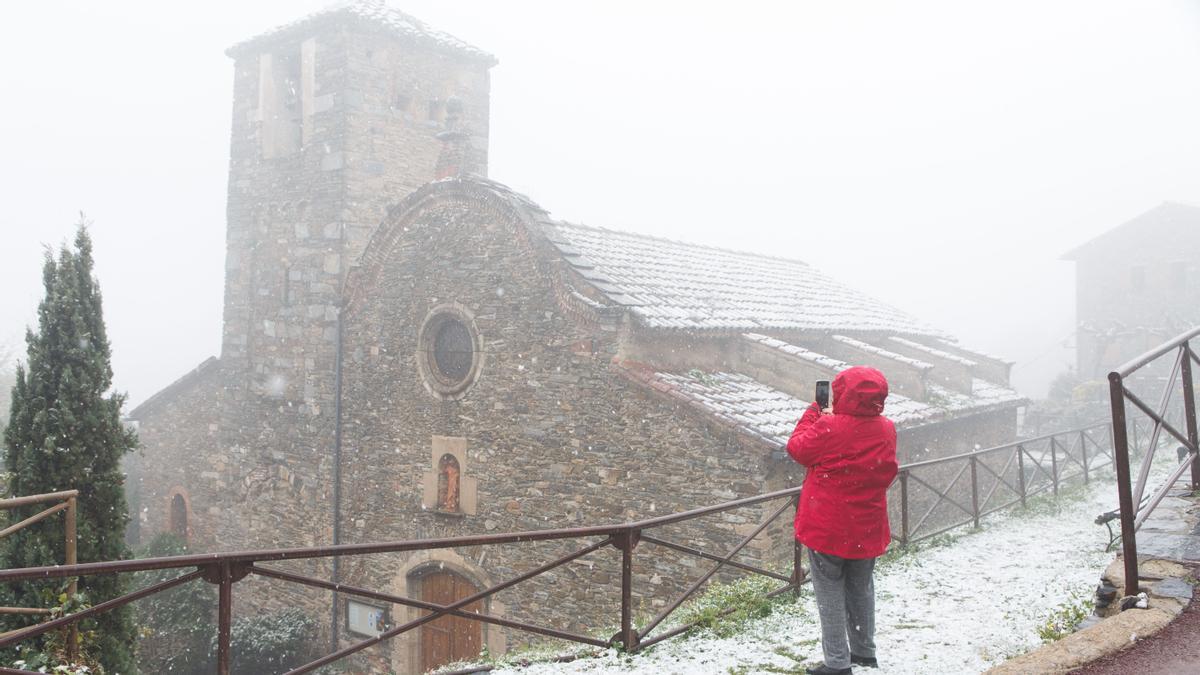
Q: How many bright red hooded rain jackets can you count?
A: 1